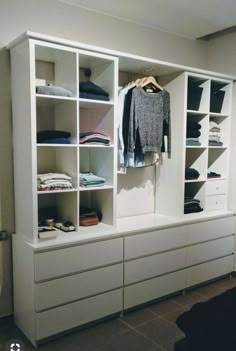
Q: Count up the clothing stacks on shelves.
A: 11